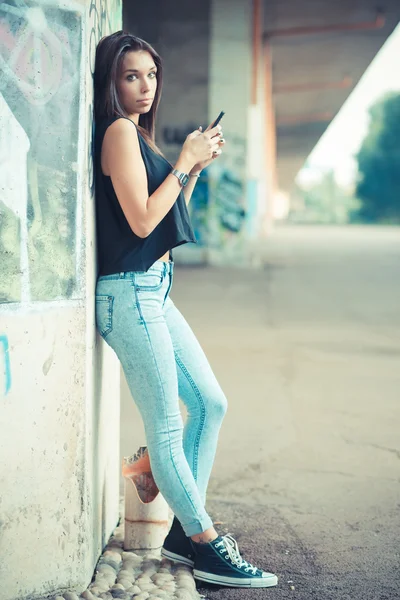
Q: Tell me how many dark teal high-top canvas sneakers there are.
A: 2